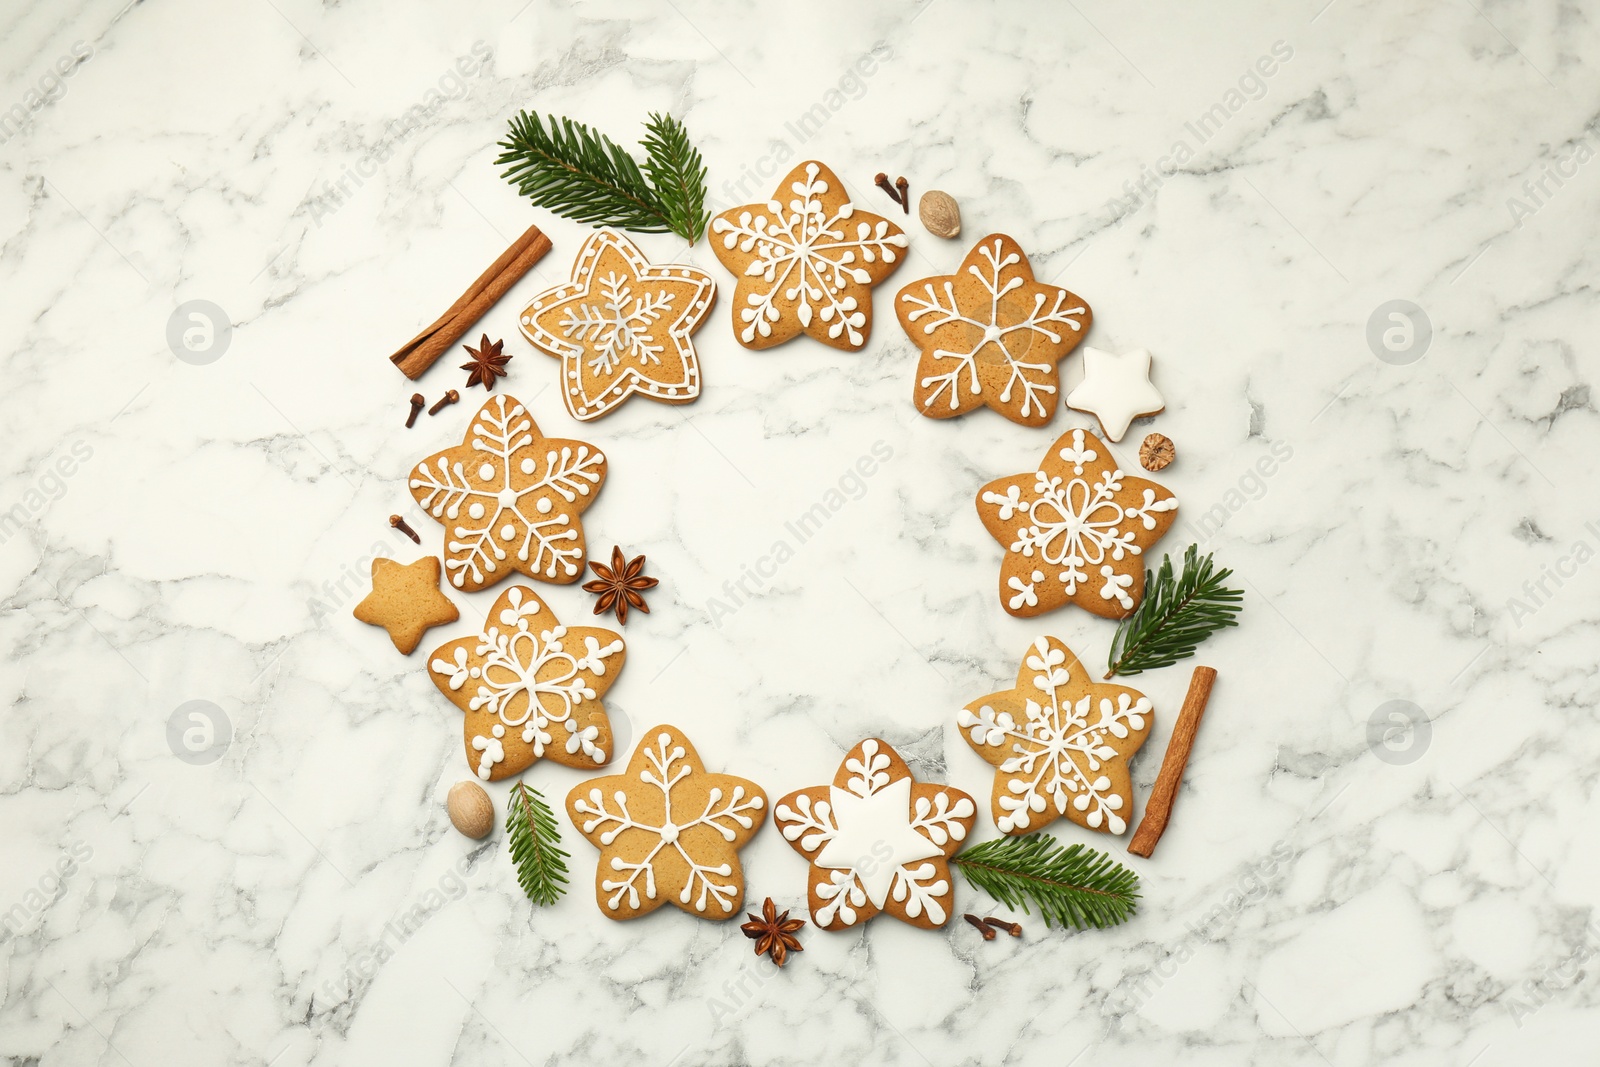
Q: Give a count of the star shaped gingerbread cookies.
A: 11